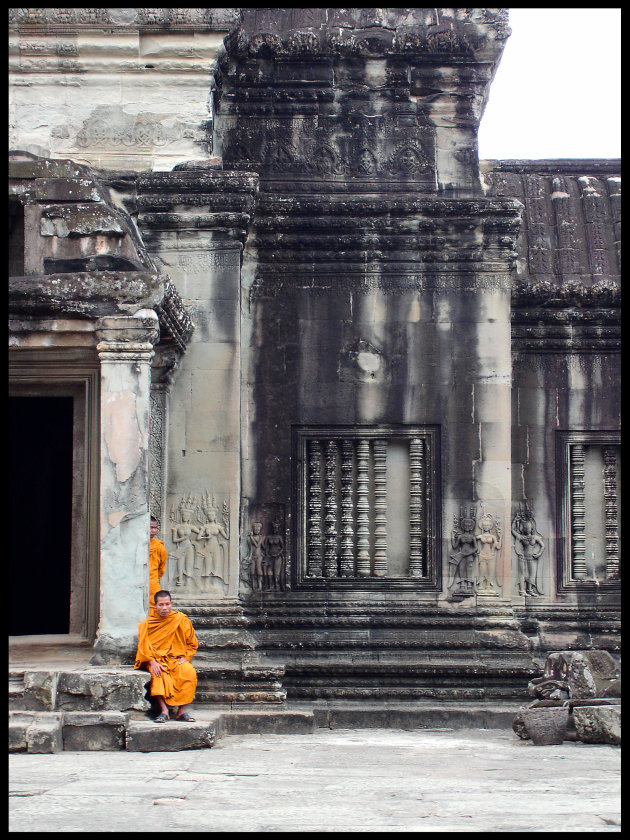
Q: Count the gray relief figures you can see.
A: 7